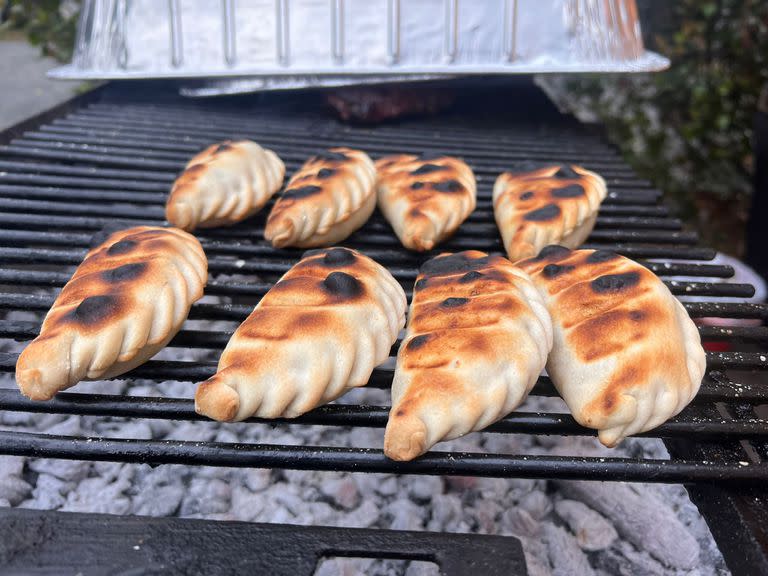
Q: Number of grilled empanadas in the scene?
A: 8